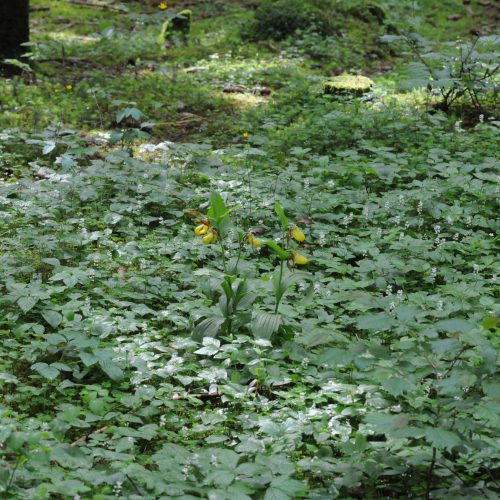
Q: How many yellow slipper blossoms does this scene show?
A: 5